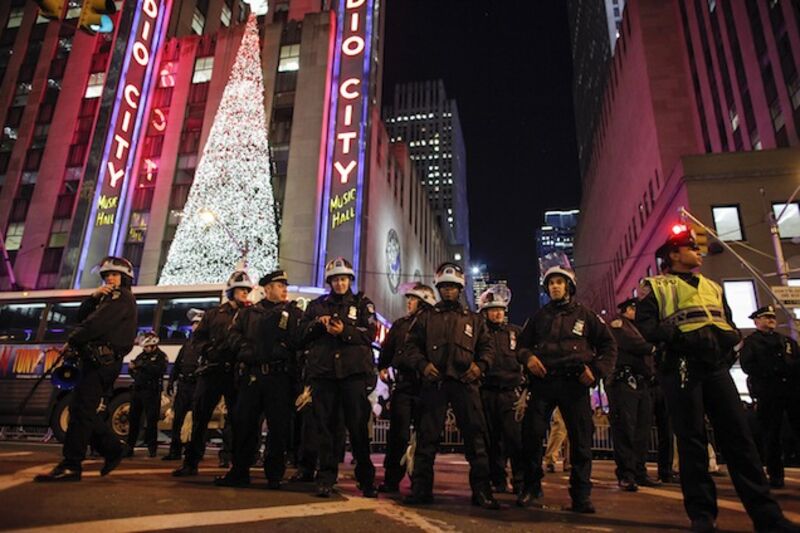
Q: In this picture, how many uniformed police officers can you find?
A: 13